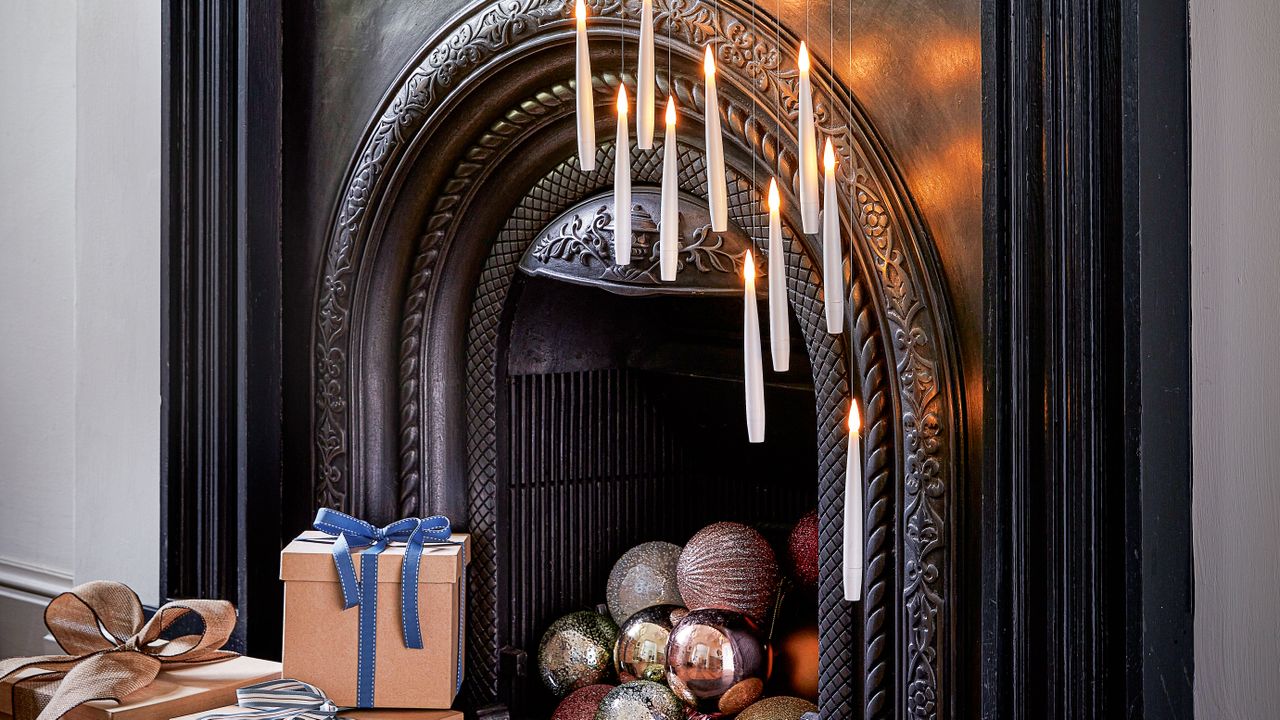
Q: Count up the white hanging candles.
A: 10